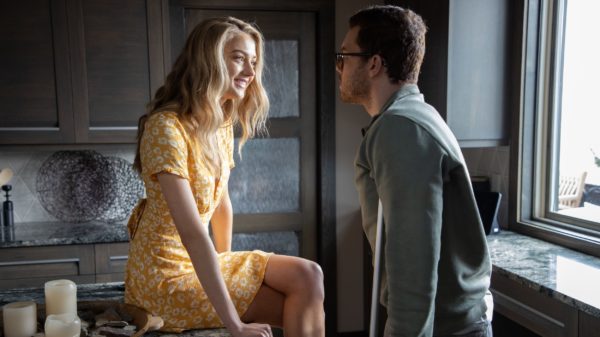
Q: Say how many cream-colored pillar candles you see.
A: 3